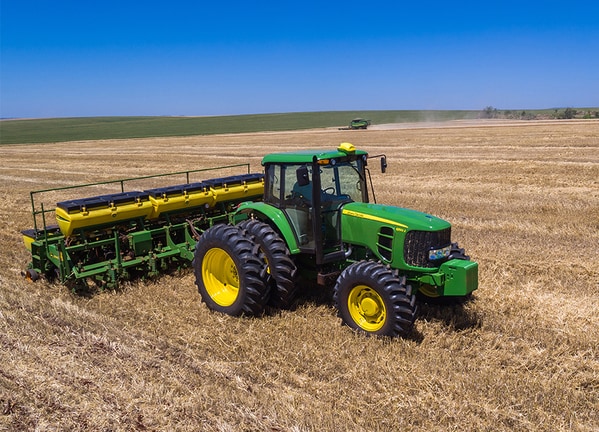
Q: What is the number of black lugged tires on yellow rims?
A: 4